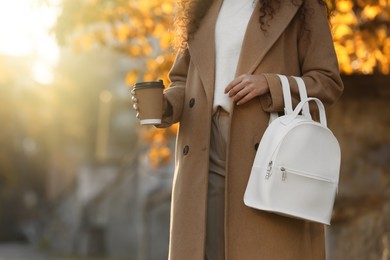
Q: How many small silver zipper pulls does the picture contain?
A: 2